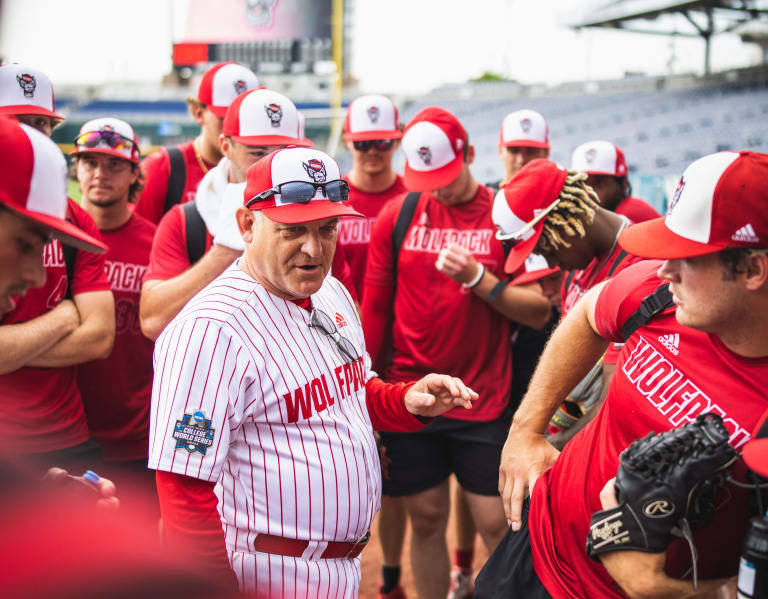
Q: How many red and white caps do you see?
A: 13